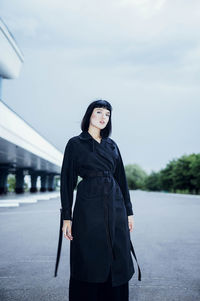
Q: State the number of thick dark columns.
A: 5